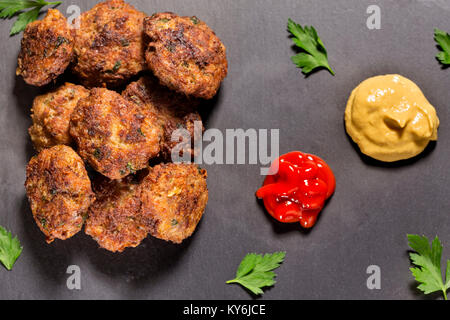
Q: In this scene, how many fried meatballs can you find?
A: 9